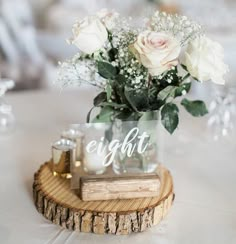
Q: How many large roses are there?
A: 3